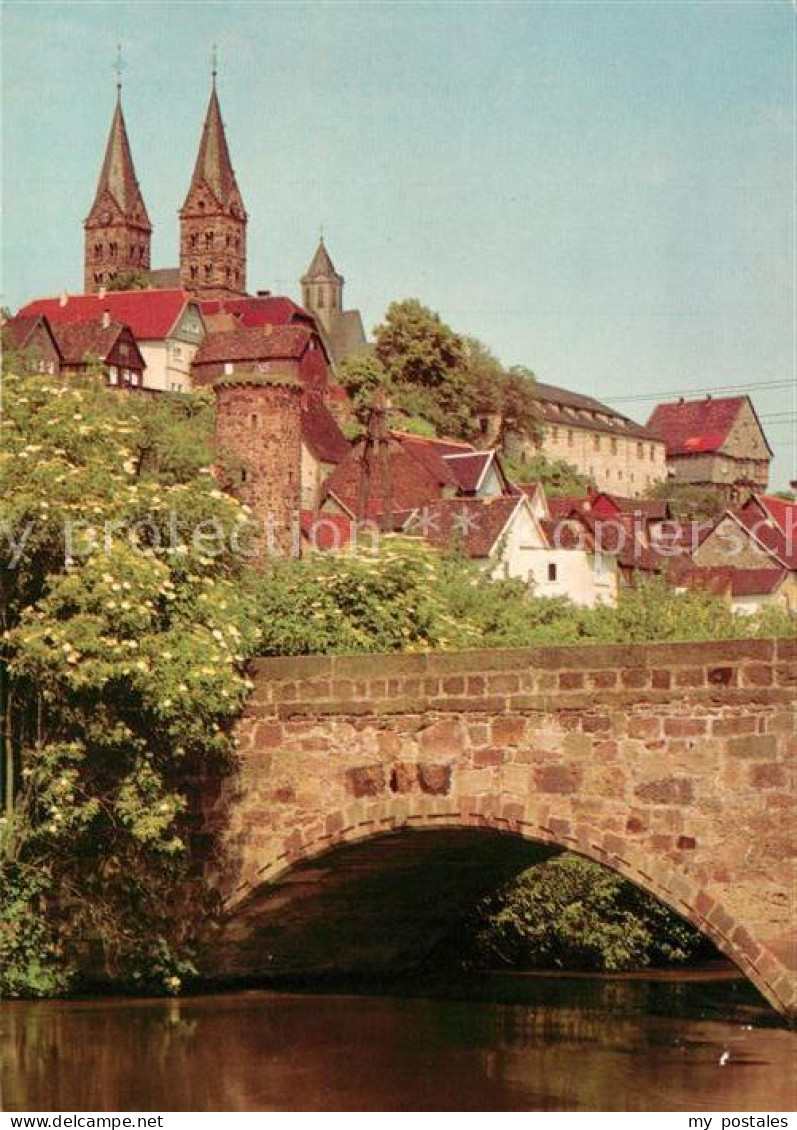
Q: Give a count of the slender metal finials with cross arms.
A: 2